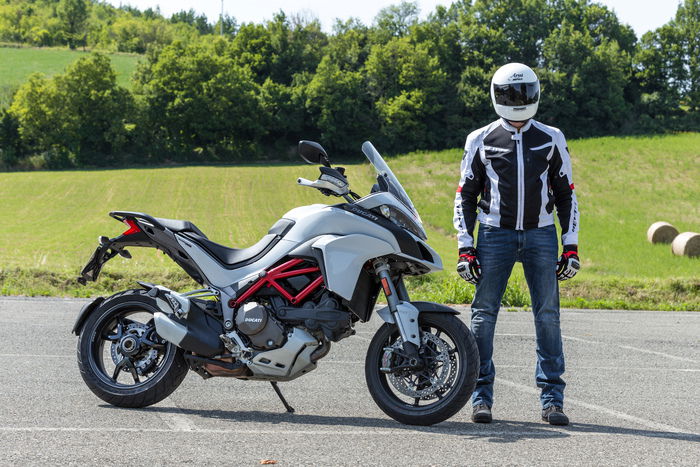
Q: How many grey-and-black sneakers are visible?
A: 2